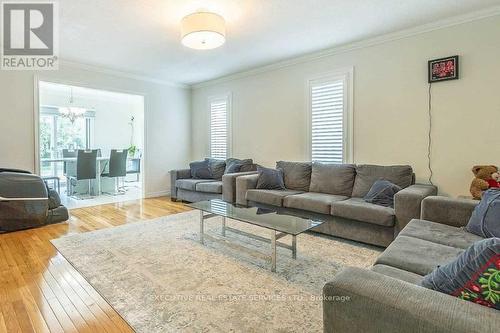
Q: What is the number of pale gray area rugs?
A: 1